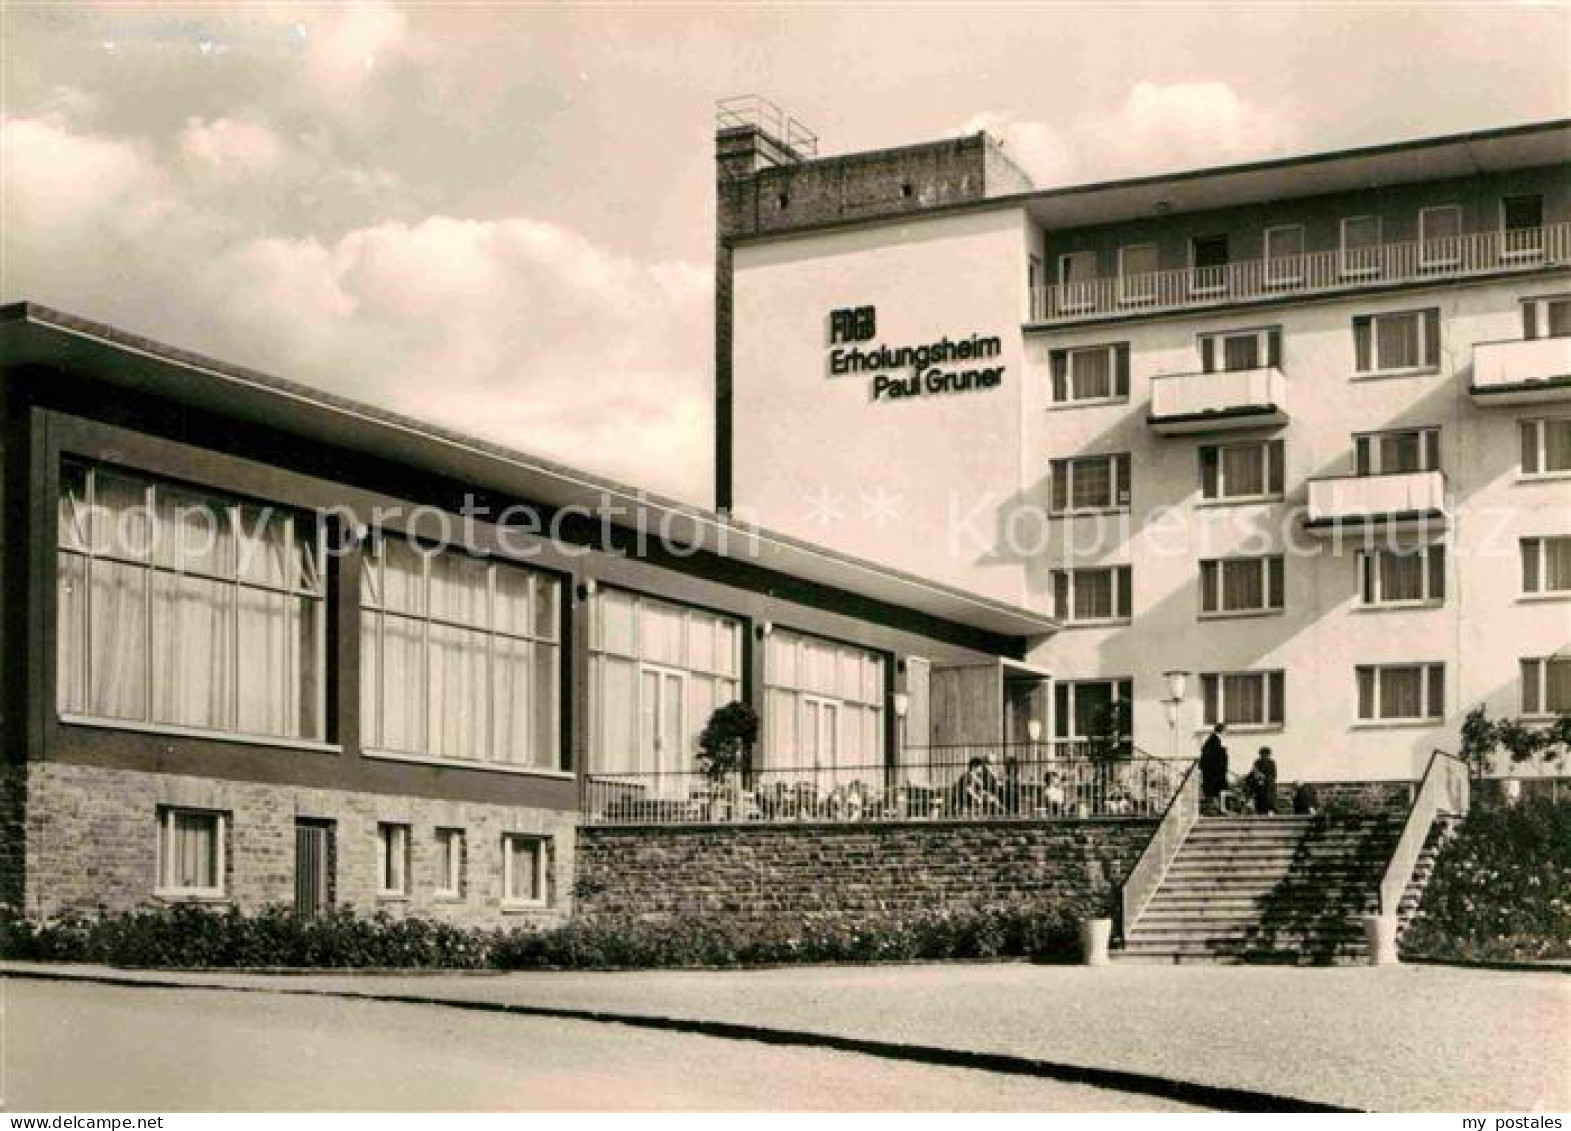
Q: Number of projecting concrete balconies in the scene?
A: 3